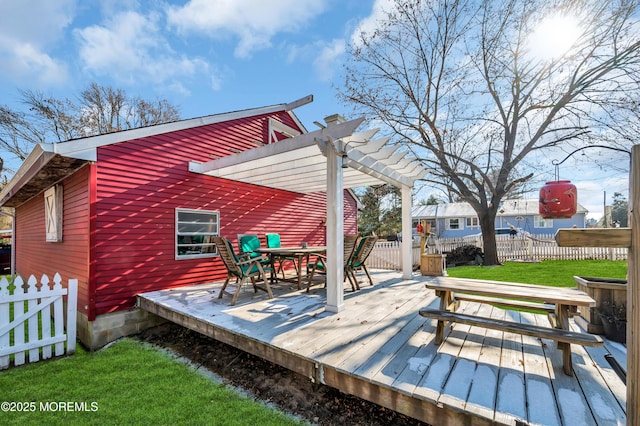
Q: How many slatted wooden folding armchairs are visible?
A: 5